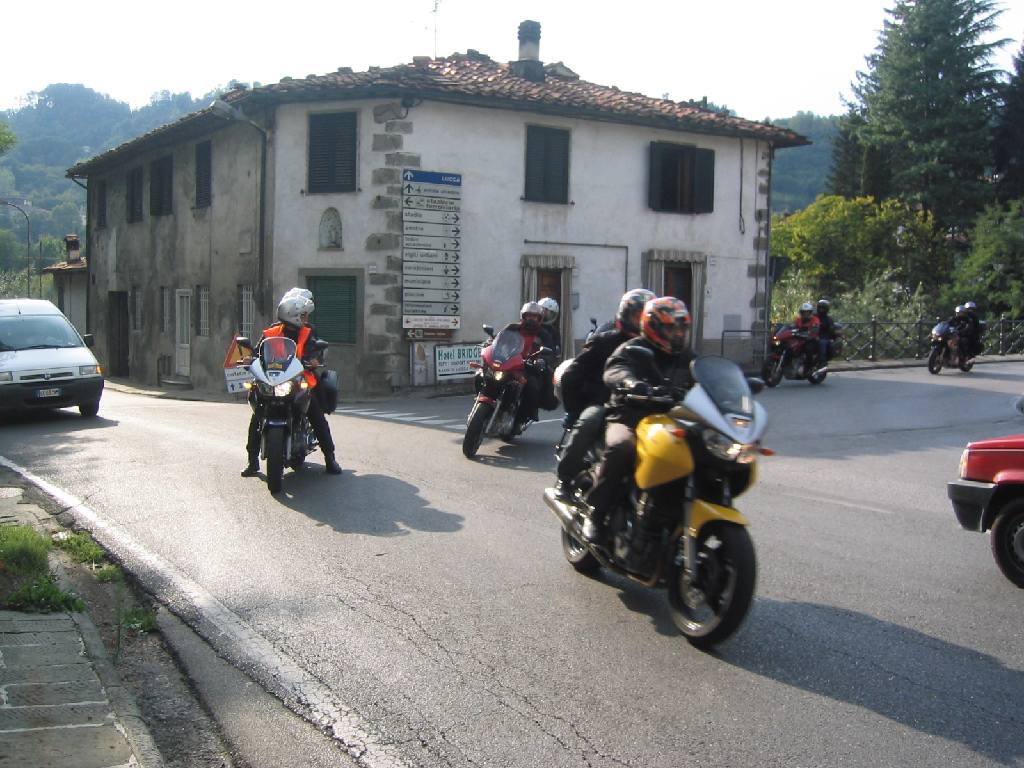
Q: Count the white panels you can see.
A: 11